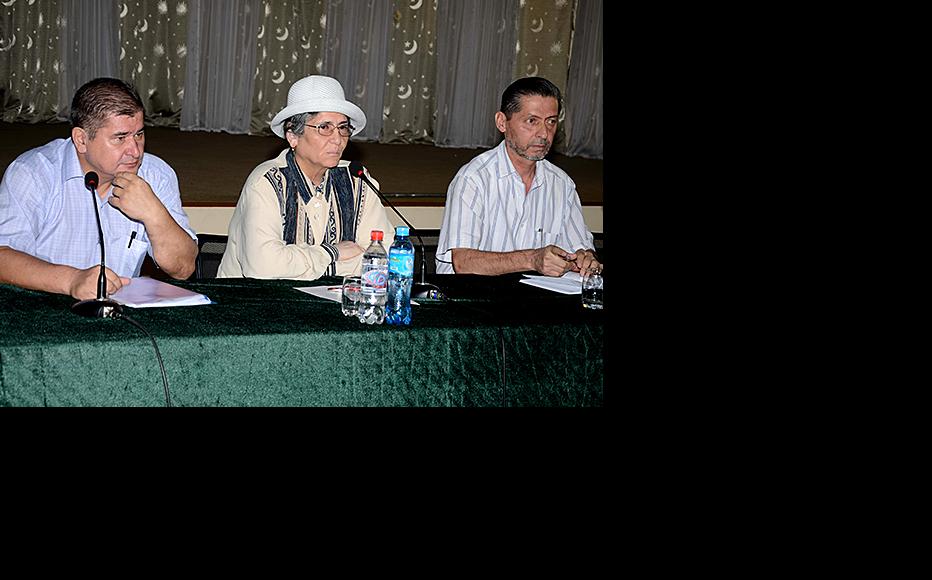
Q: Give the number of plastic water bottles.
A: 2